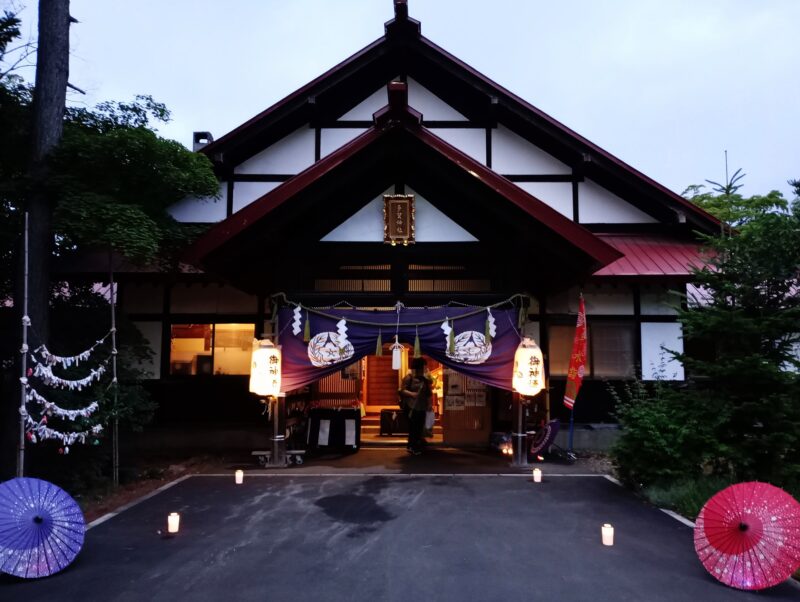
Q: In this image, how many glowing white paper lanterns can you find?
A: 6